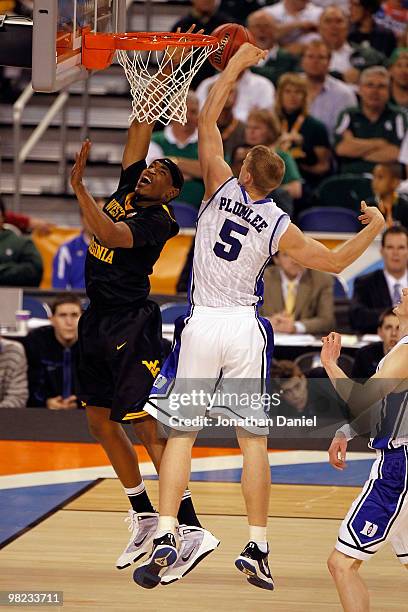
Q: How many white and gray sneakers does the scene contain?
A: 2